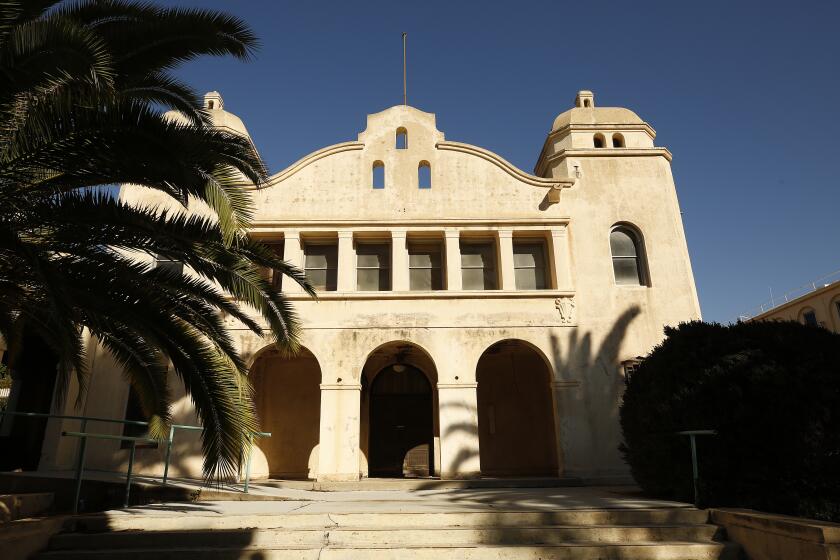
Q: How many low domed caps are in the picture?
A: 2